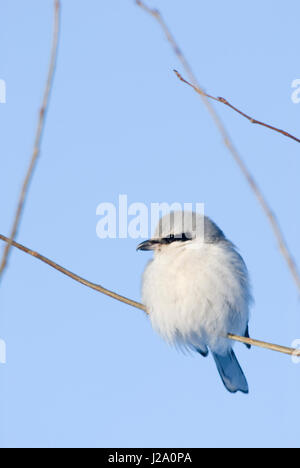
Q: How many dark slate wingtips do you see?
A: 2